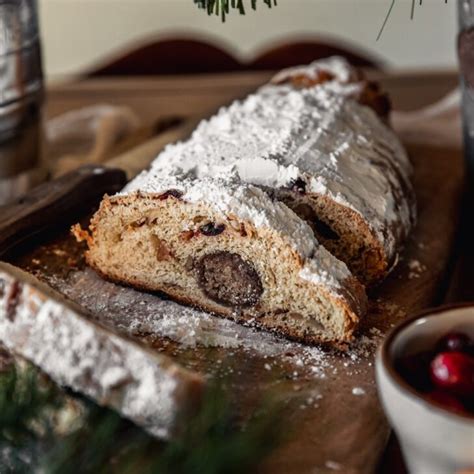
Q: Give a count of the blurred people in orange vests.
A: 0